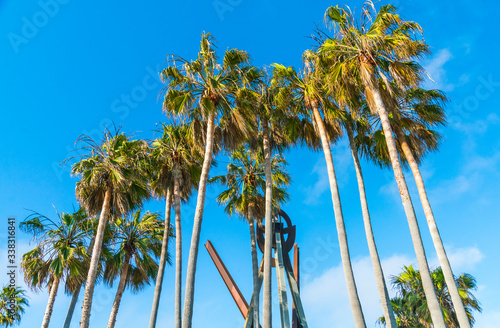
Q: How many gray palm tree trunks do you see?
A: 13